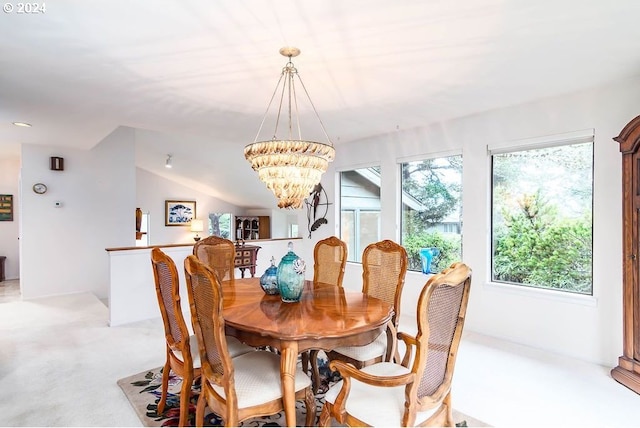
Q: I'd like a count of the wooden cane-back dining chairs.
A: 6